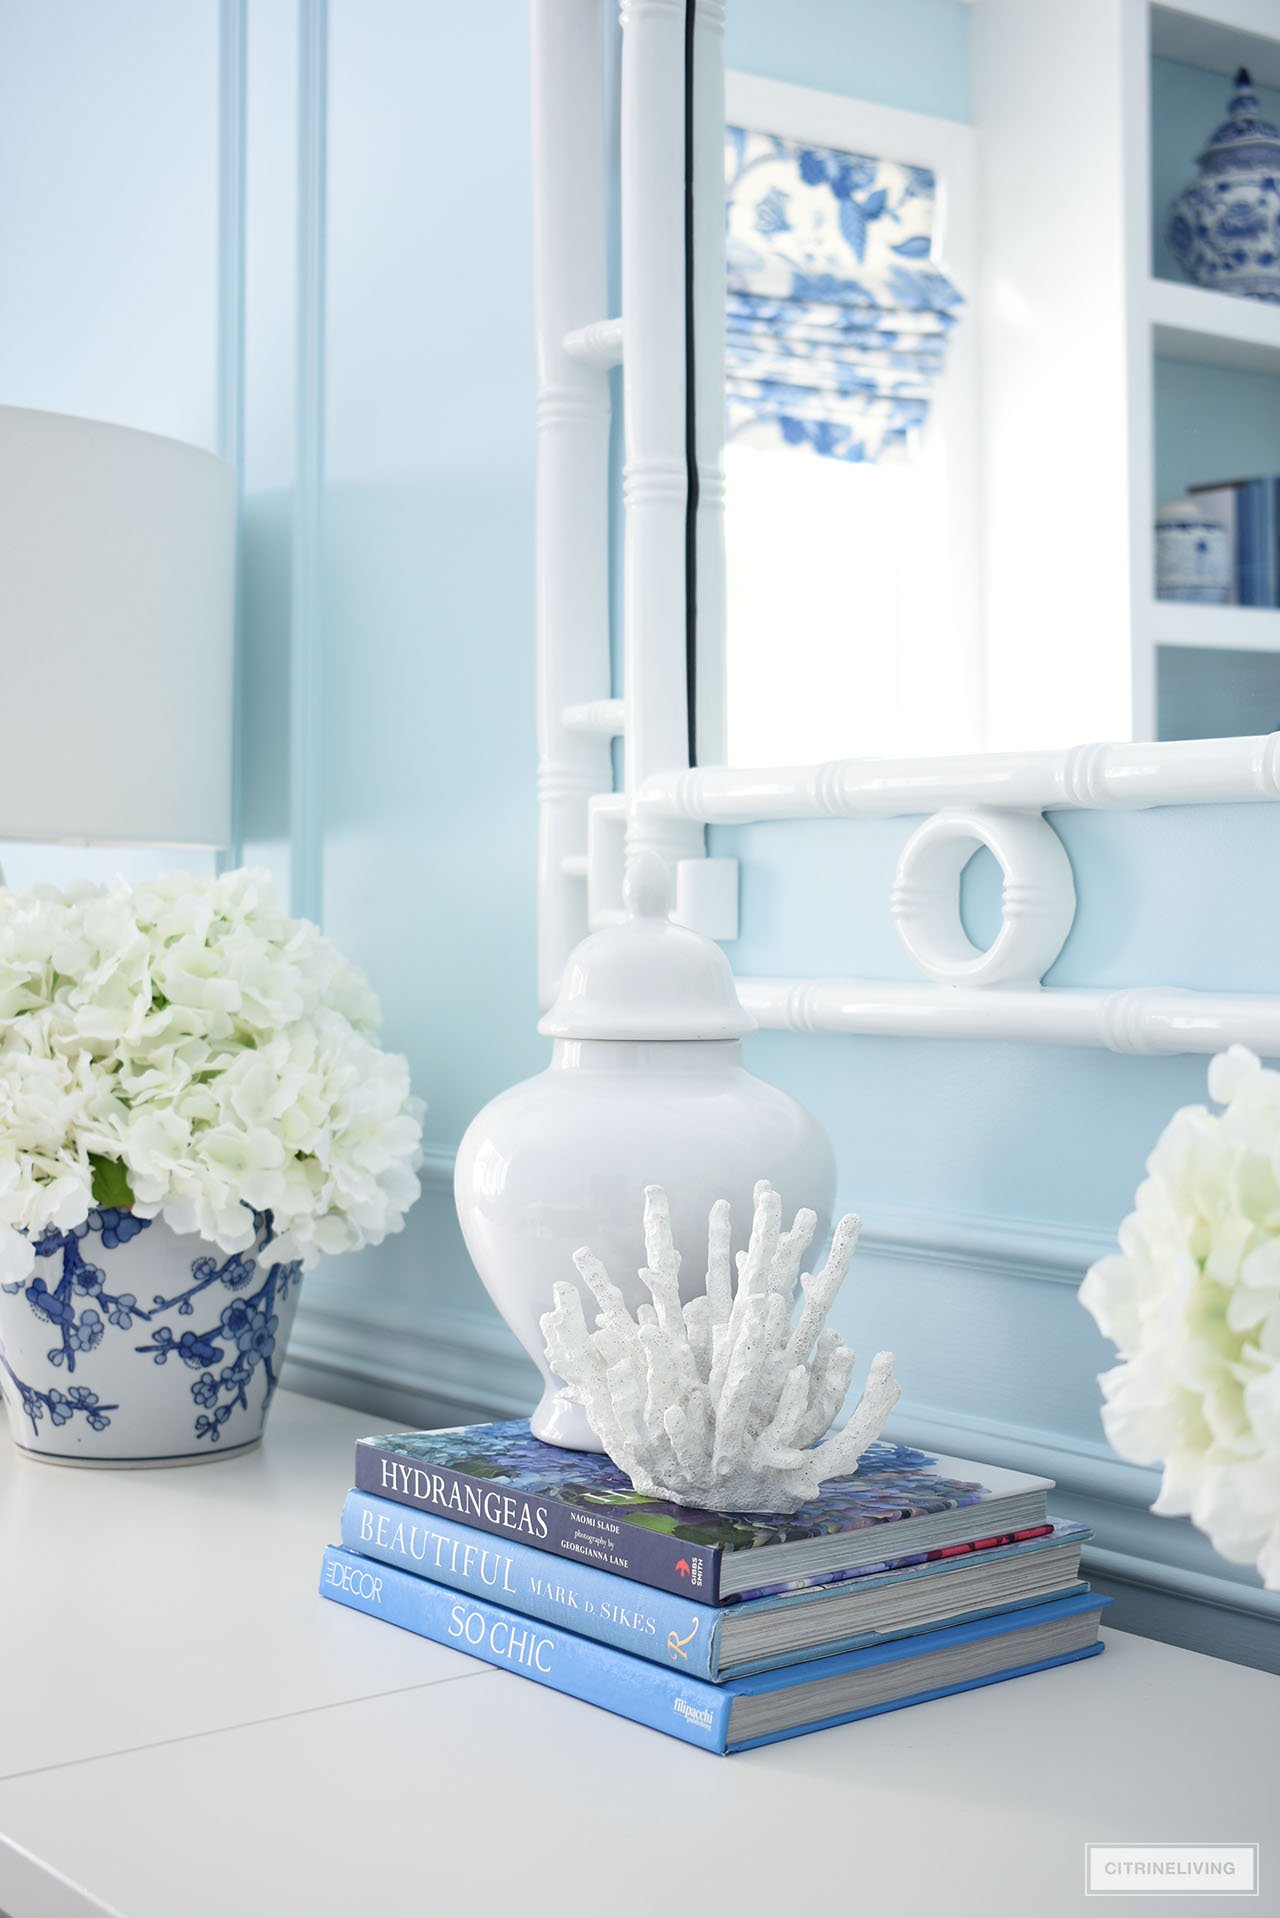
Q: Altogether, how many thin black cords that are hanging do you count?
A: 1